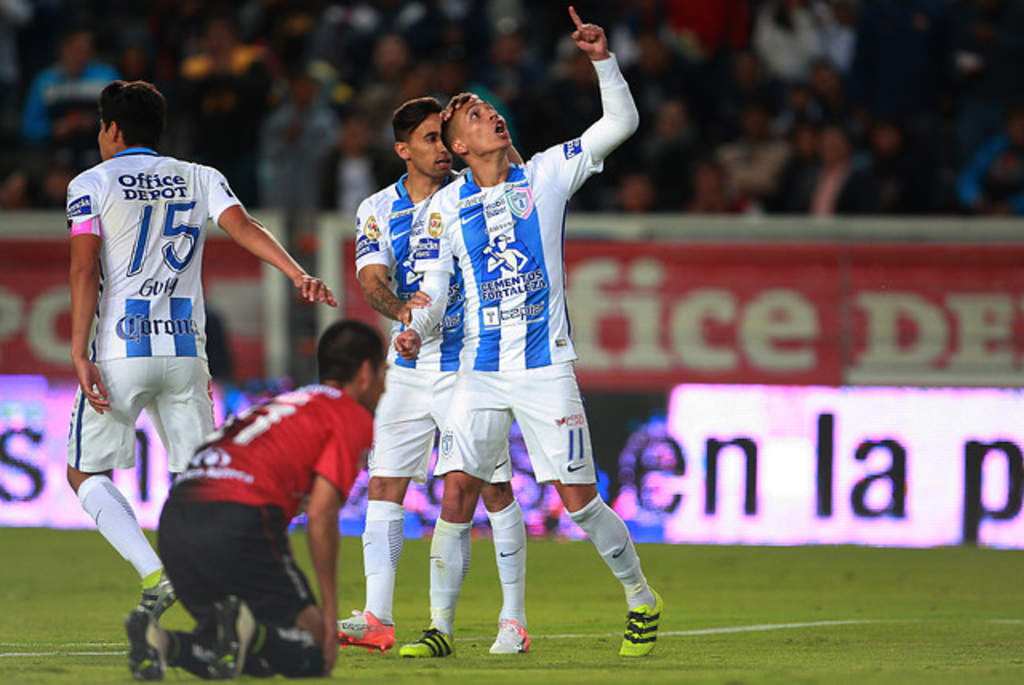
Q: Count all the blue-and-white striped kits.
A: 3